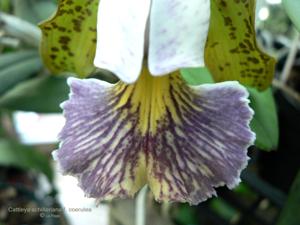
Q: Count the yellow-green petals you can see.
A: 2